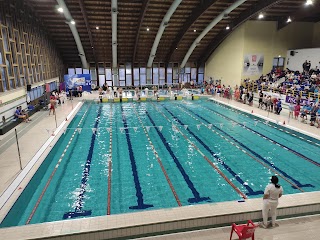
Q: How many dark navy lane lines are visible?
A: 6